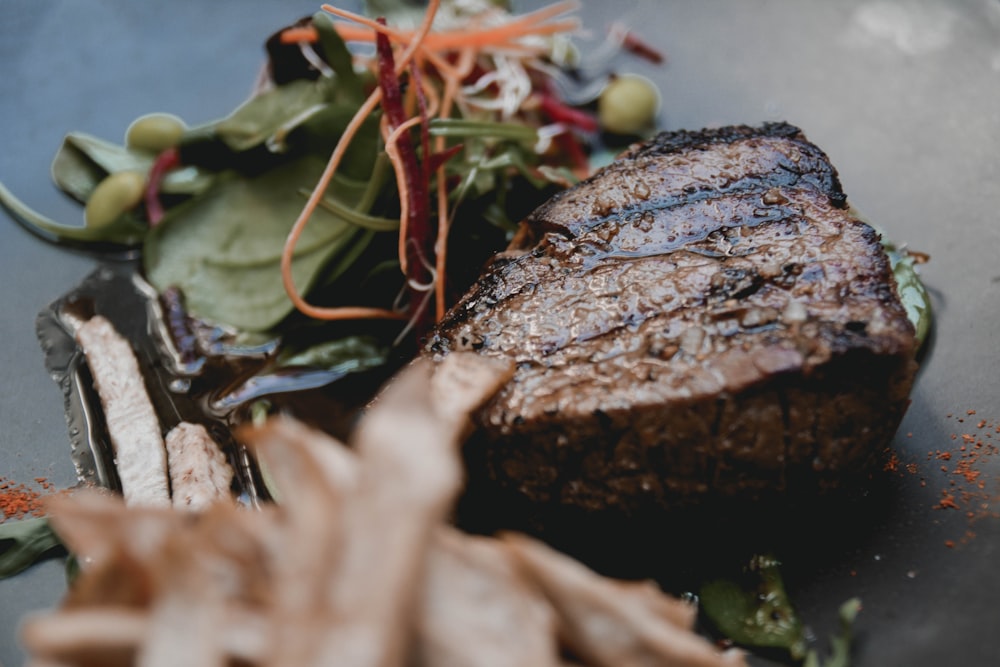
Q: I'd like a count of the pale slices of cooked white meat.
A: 2